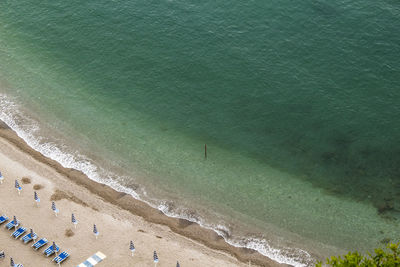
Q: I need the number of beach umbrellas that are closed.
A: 13